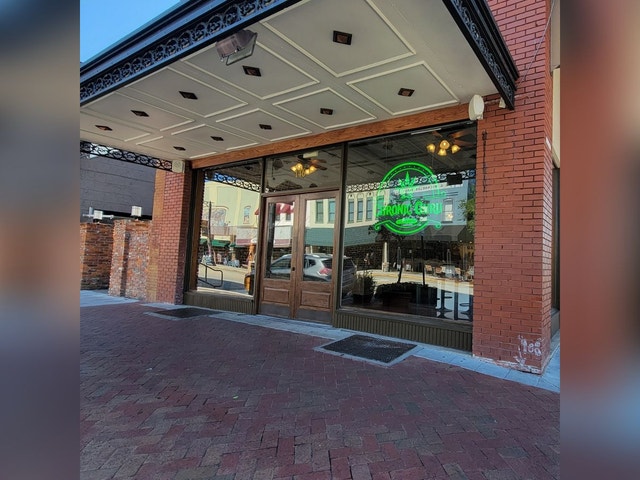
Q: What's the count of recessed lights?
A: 10